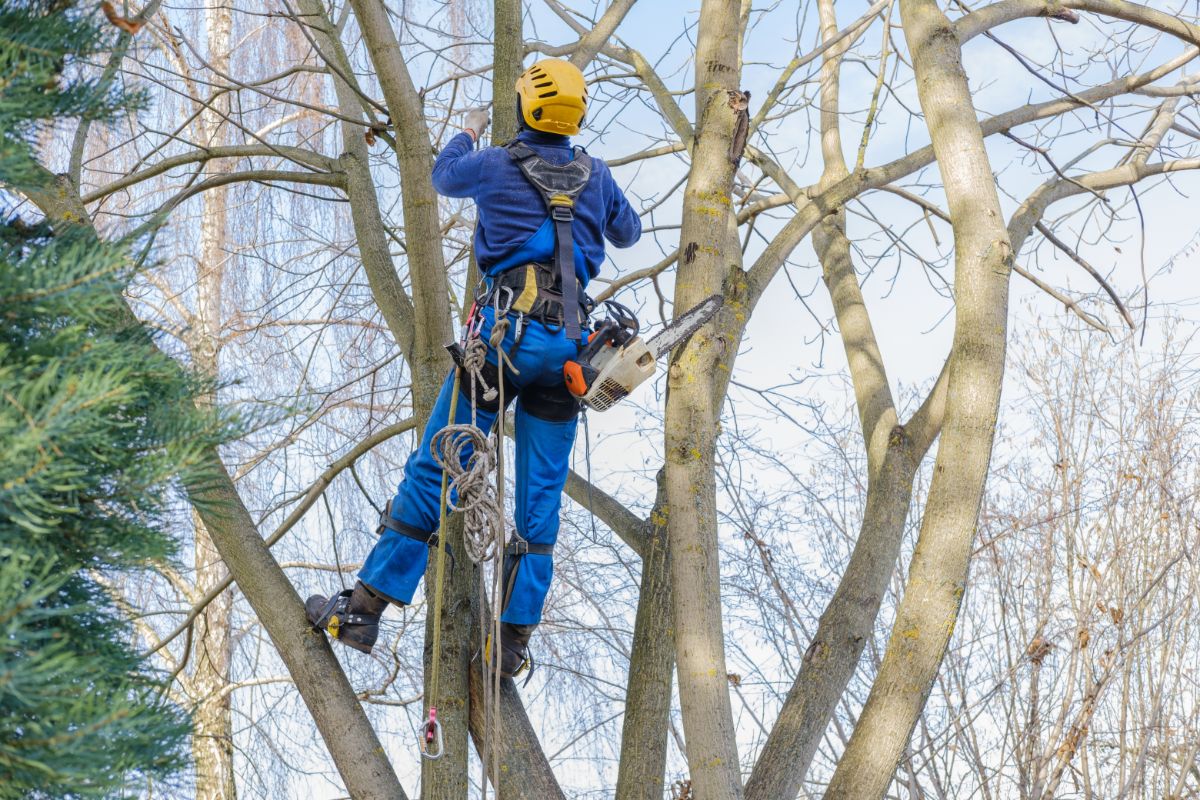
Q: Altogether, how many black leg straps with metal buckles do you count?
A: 2